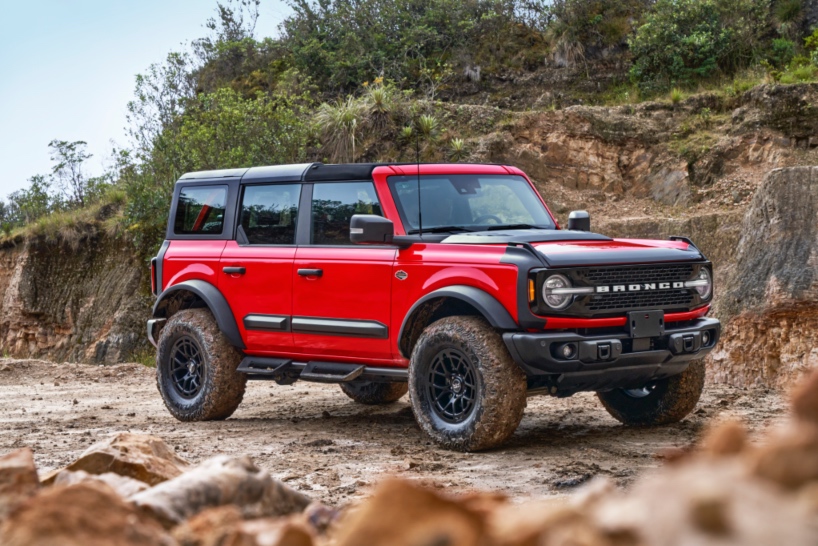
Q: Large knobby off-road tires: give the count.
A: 4